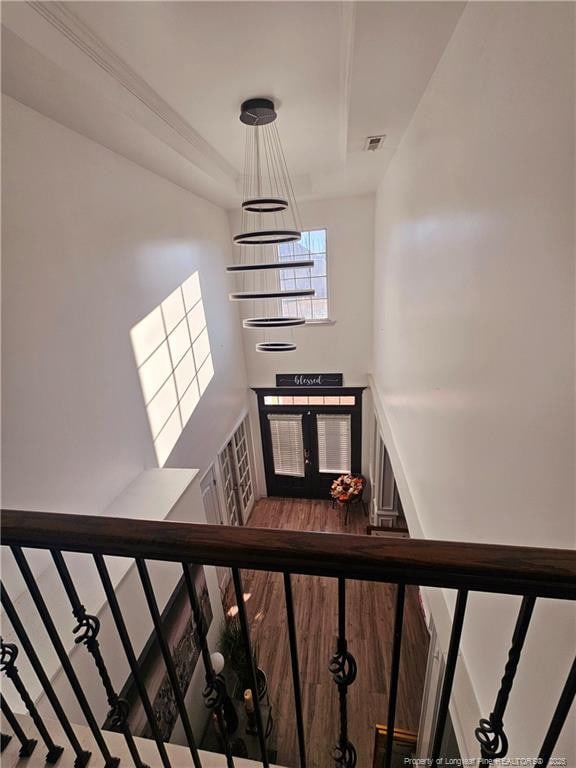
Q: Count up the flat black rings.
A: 6